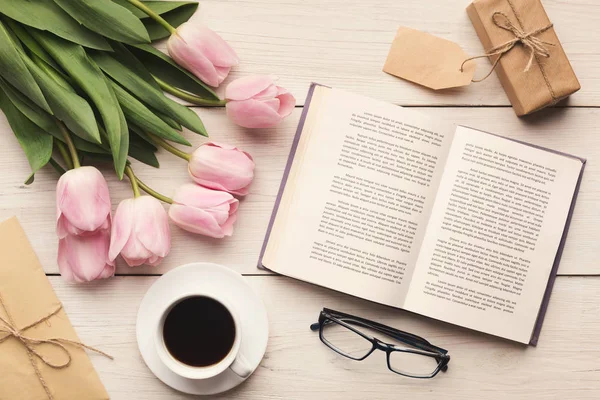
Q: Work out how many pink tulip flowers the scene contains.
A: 7